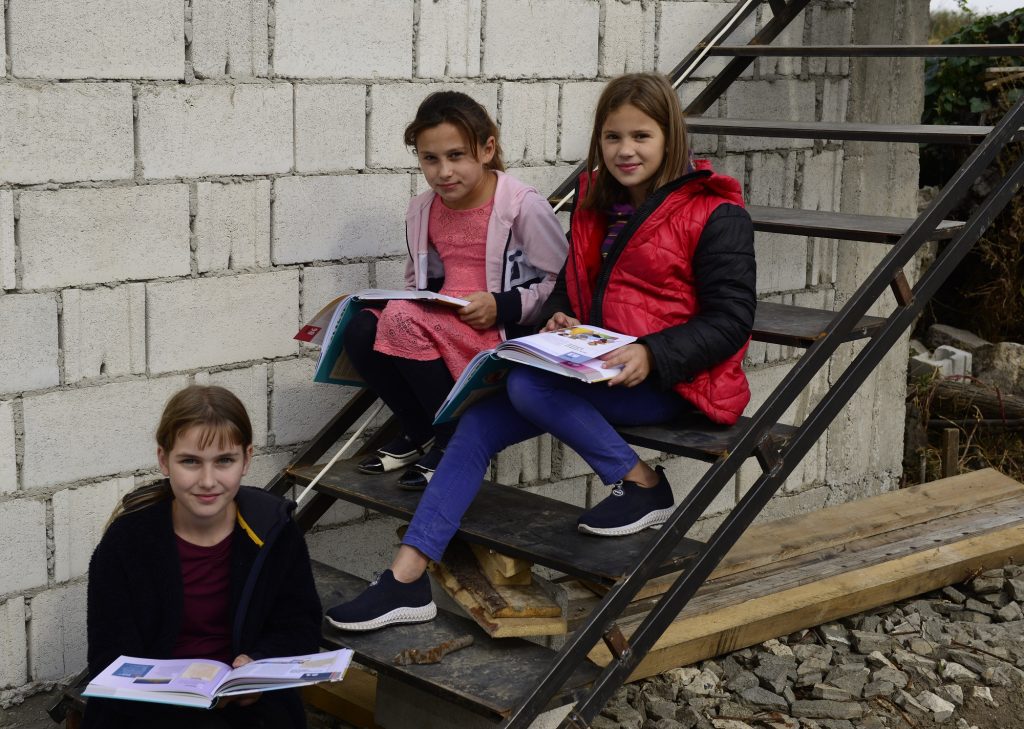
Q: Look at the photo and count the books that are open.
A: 3